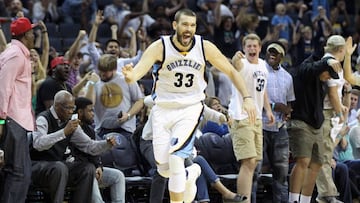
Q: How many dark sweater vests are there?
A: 1